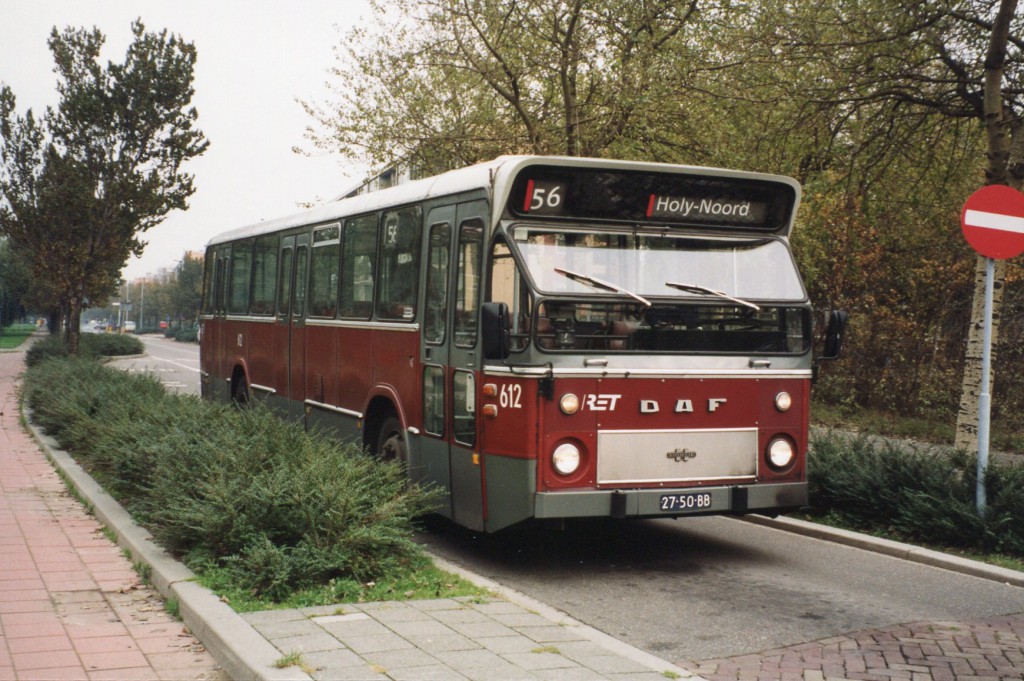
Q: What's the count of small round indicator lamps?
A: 2